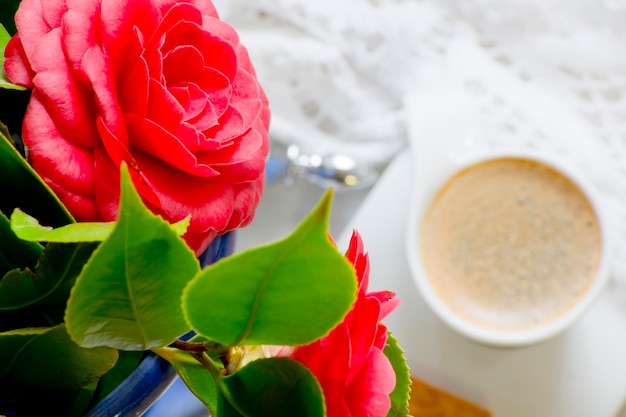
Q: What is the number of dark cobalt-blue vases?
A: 1